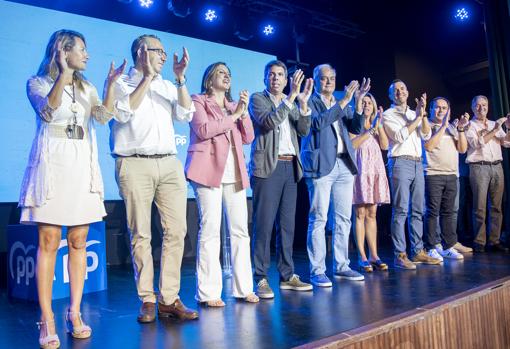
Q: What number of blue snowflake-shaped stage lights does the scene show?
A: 4